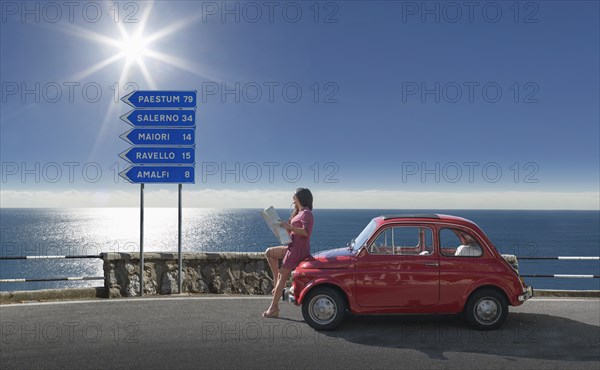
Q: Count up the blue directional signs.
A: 5